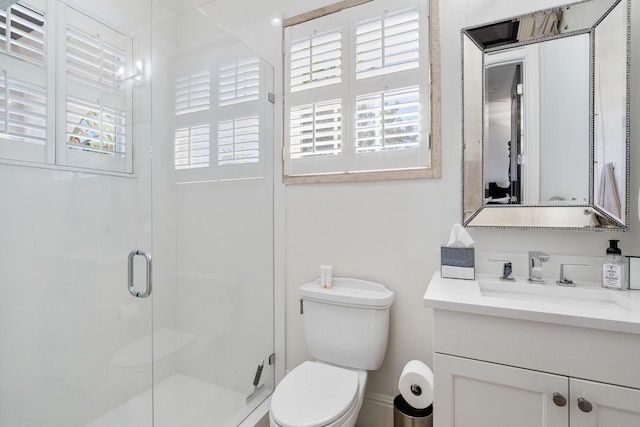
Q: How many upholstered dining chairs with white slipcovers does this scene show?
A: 0